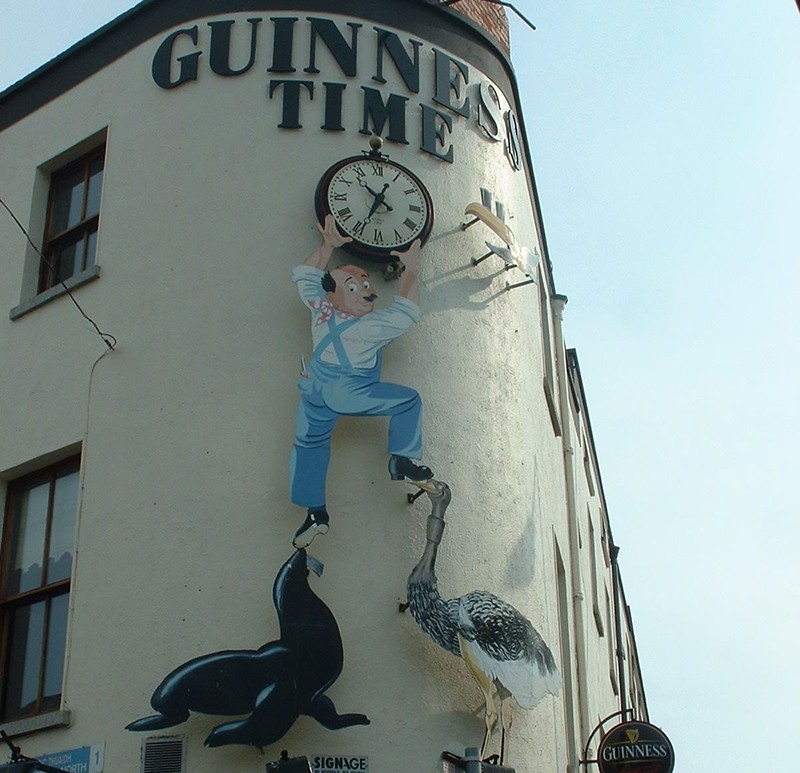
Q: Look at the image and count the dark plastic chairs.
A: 0